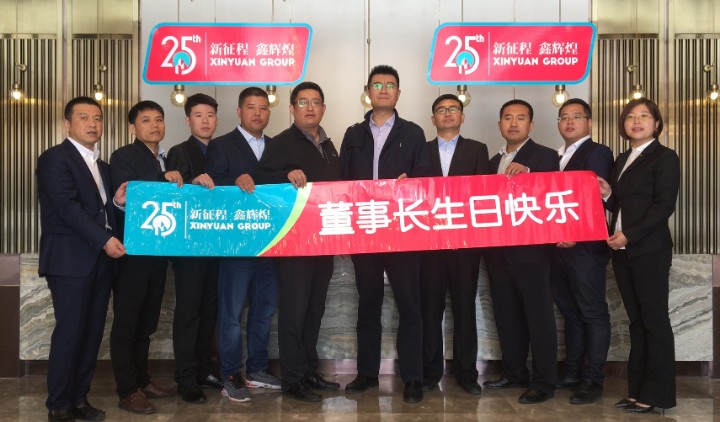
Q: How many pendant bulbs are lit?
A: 9